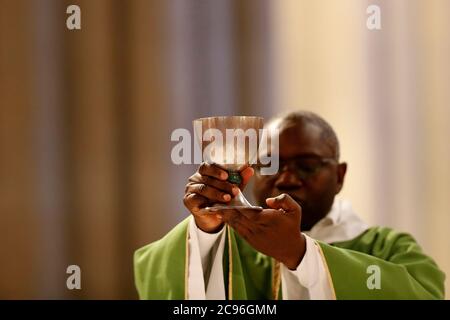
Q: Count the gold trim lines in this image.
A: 4